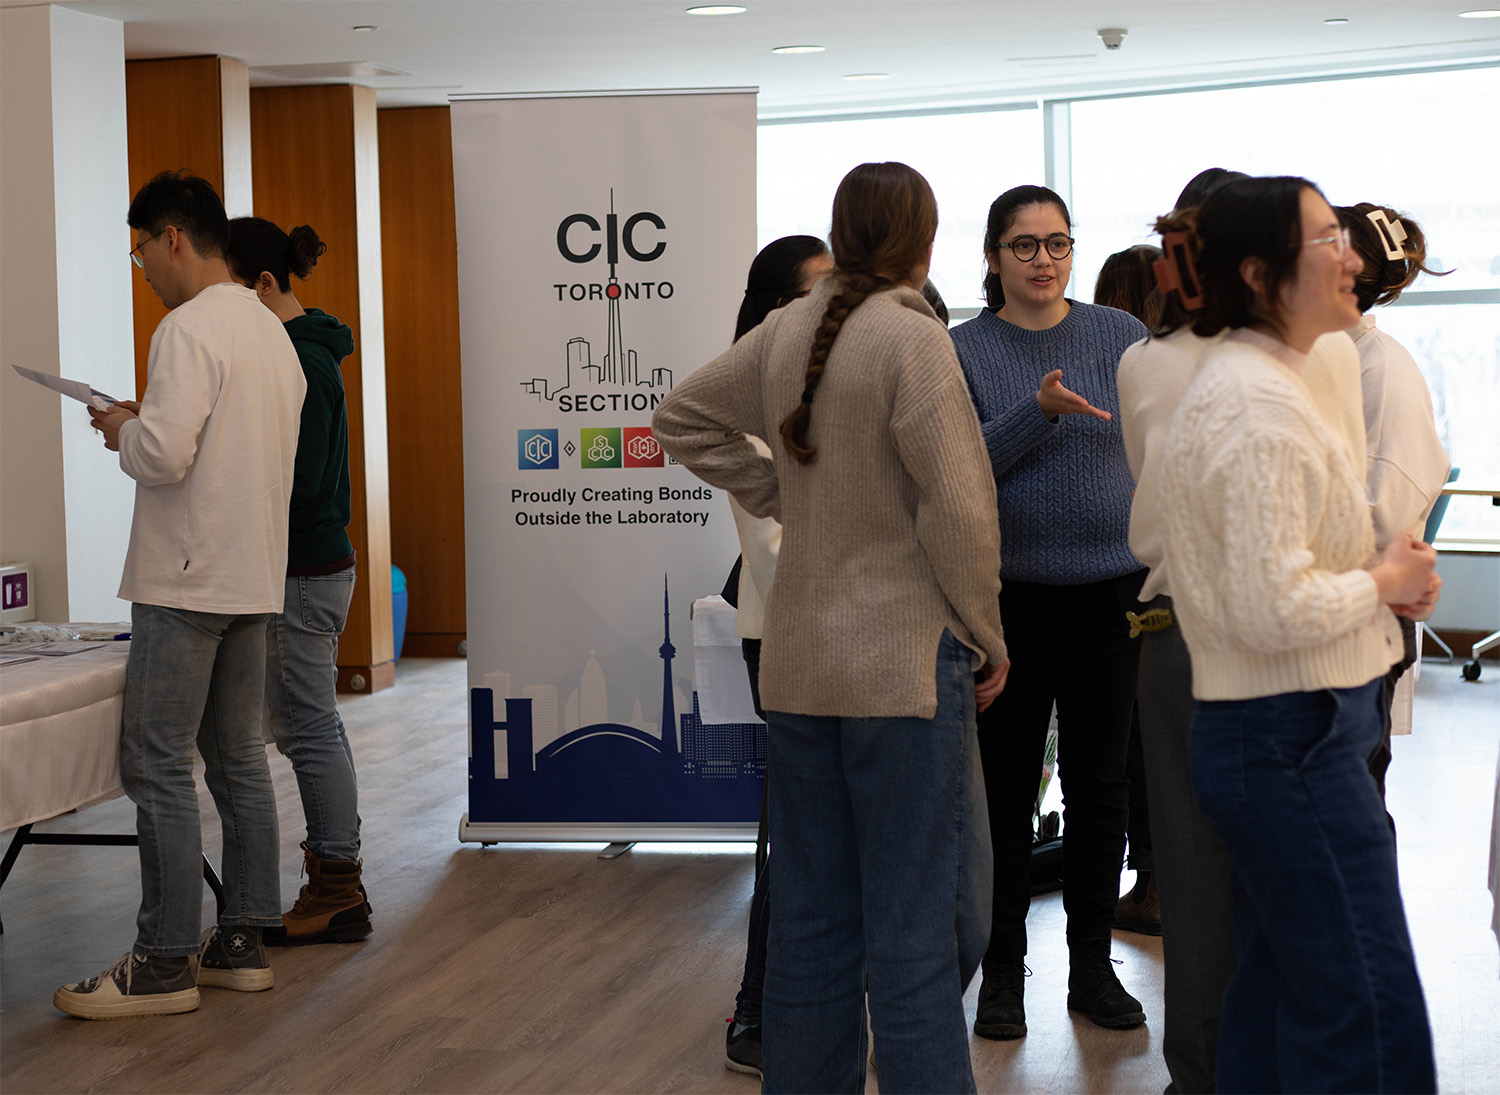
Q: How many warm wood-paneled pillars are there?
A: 3